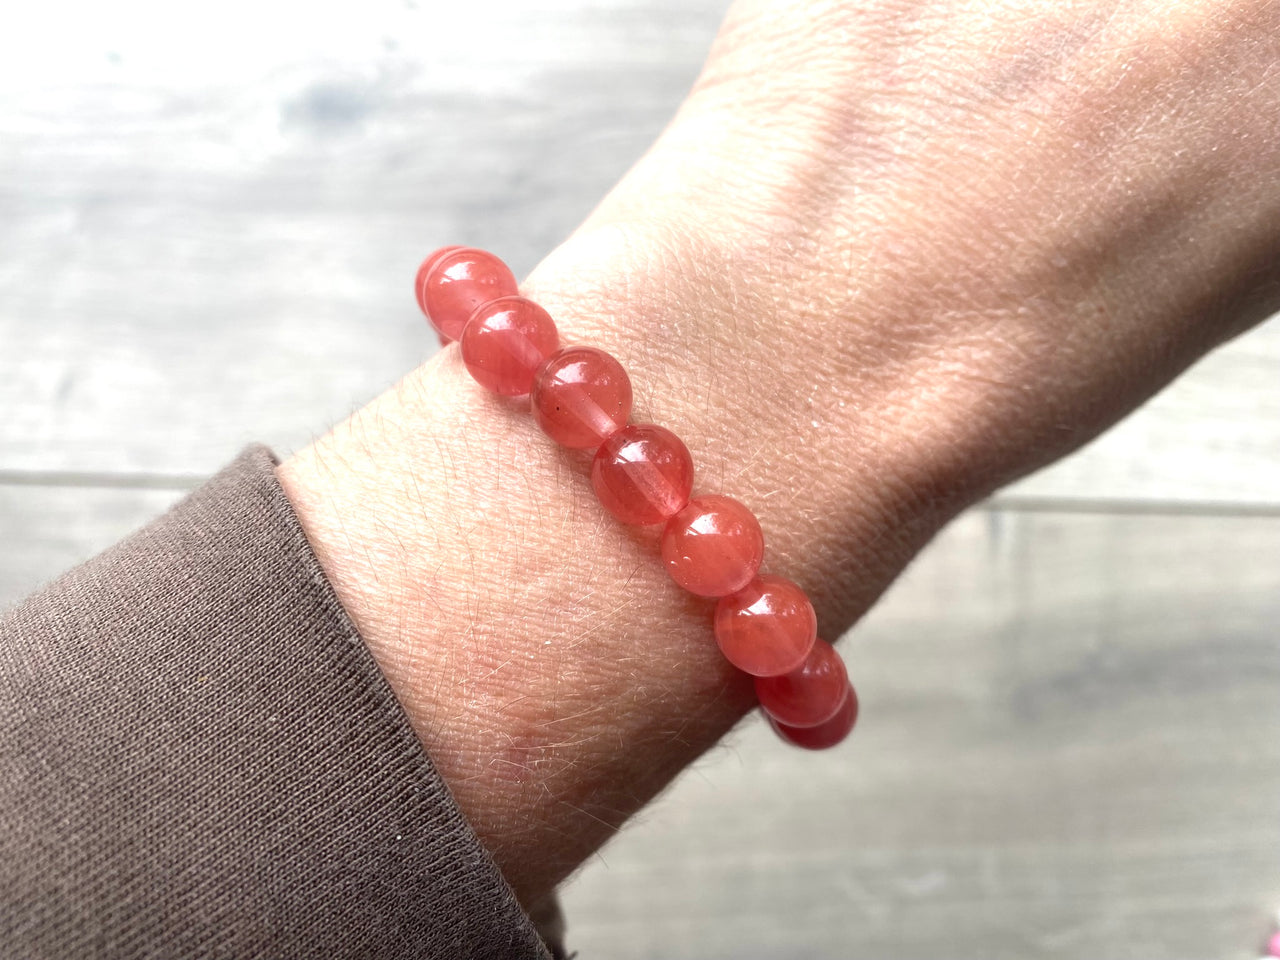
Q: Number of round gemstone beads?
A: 9